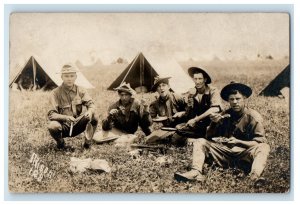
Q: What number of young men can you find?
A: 5